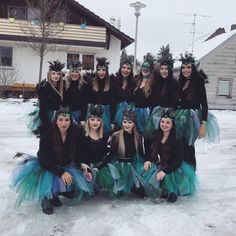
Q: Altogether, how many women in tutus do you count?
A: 11